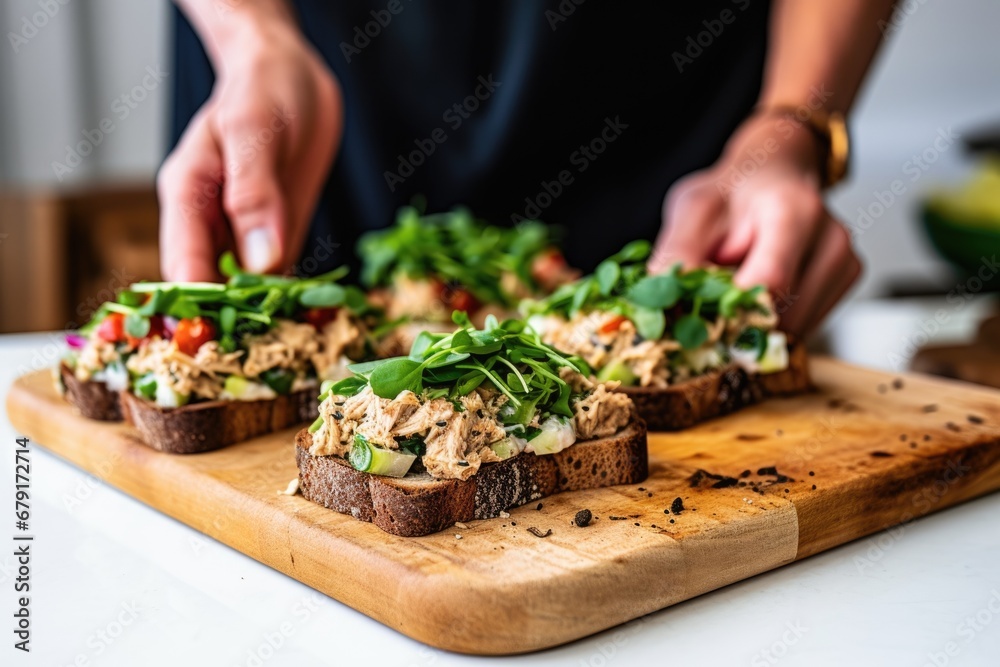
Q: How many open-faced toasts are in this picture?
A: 4